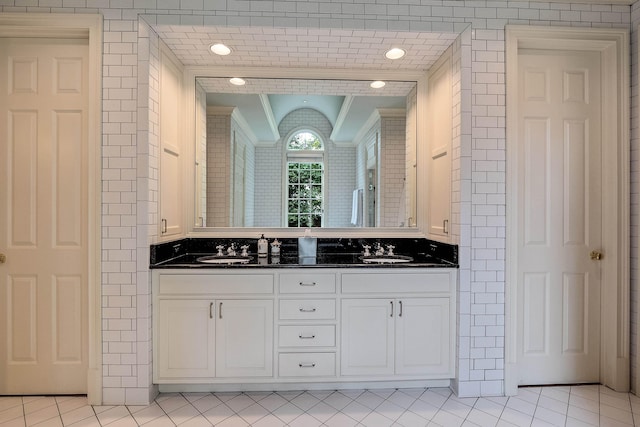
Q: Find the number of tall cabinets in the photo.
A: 2